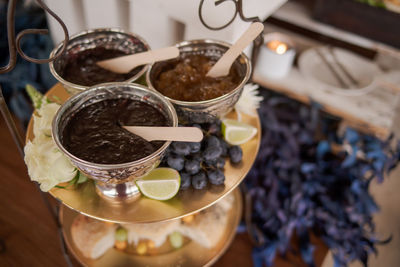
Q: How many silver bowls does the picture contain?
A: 3